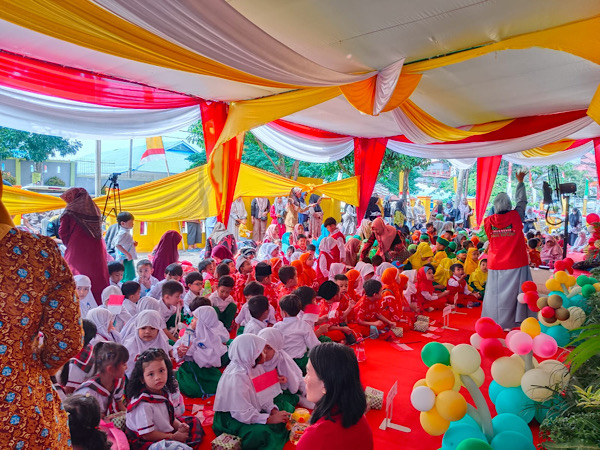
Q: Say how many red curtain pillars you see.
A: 4